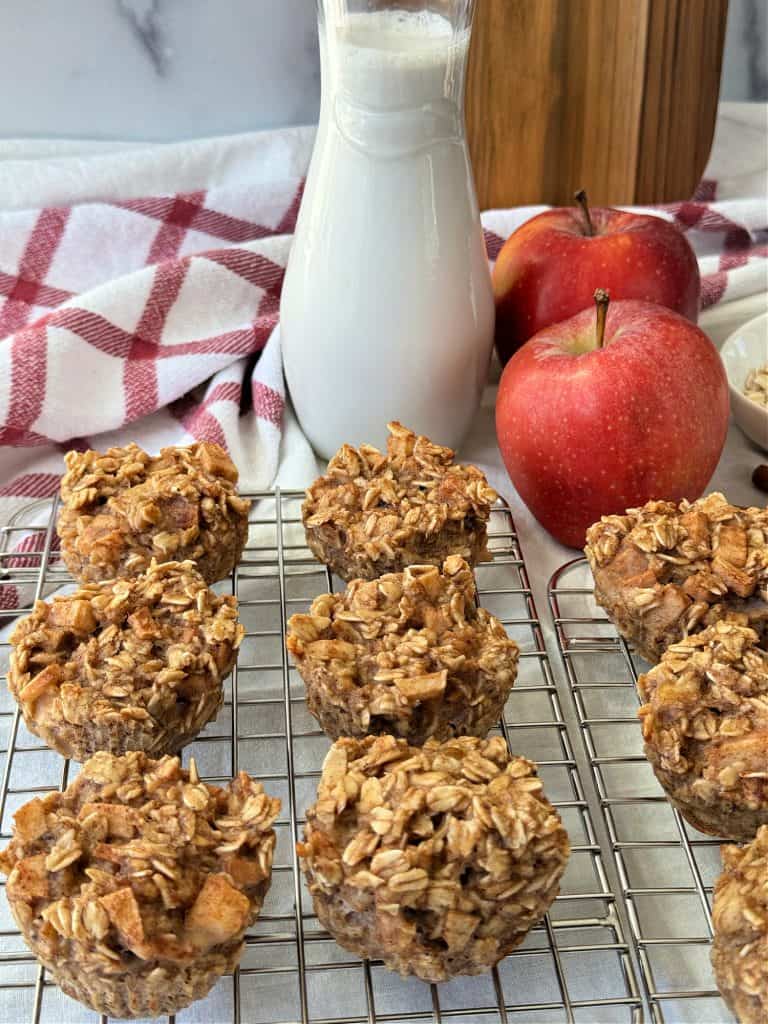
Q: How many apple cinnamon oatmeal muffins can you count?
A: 9